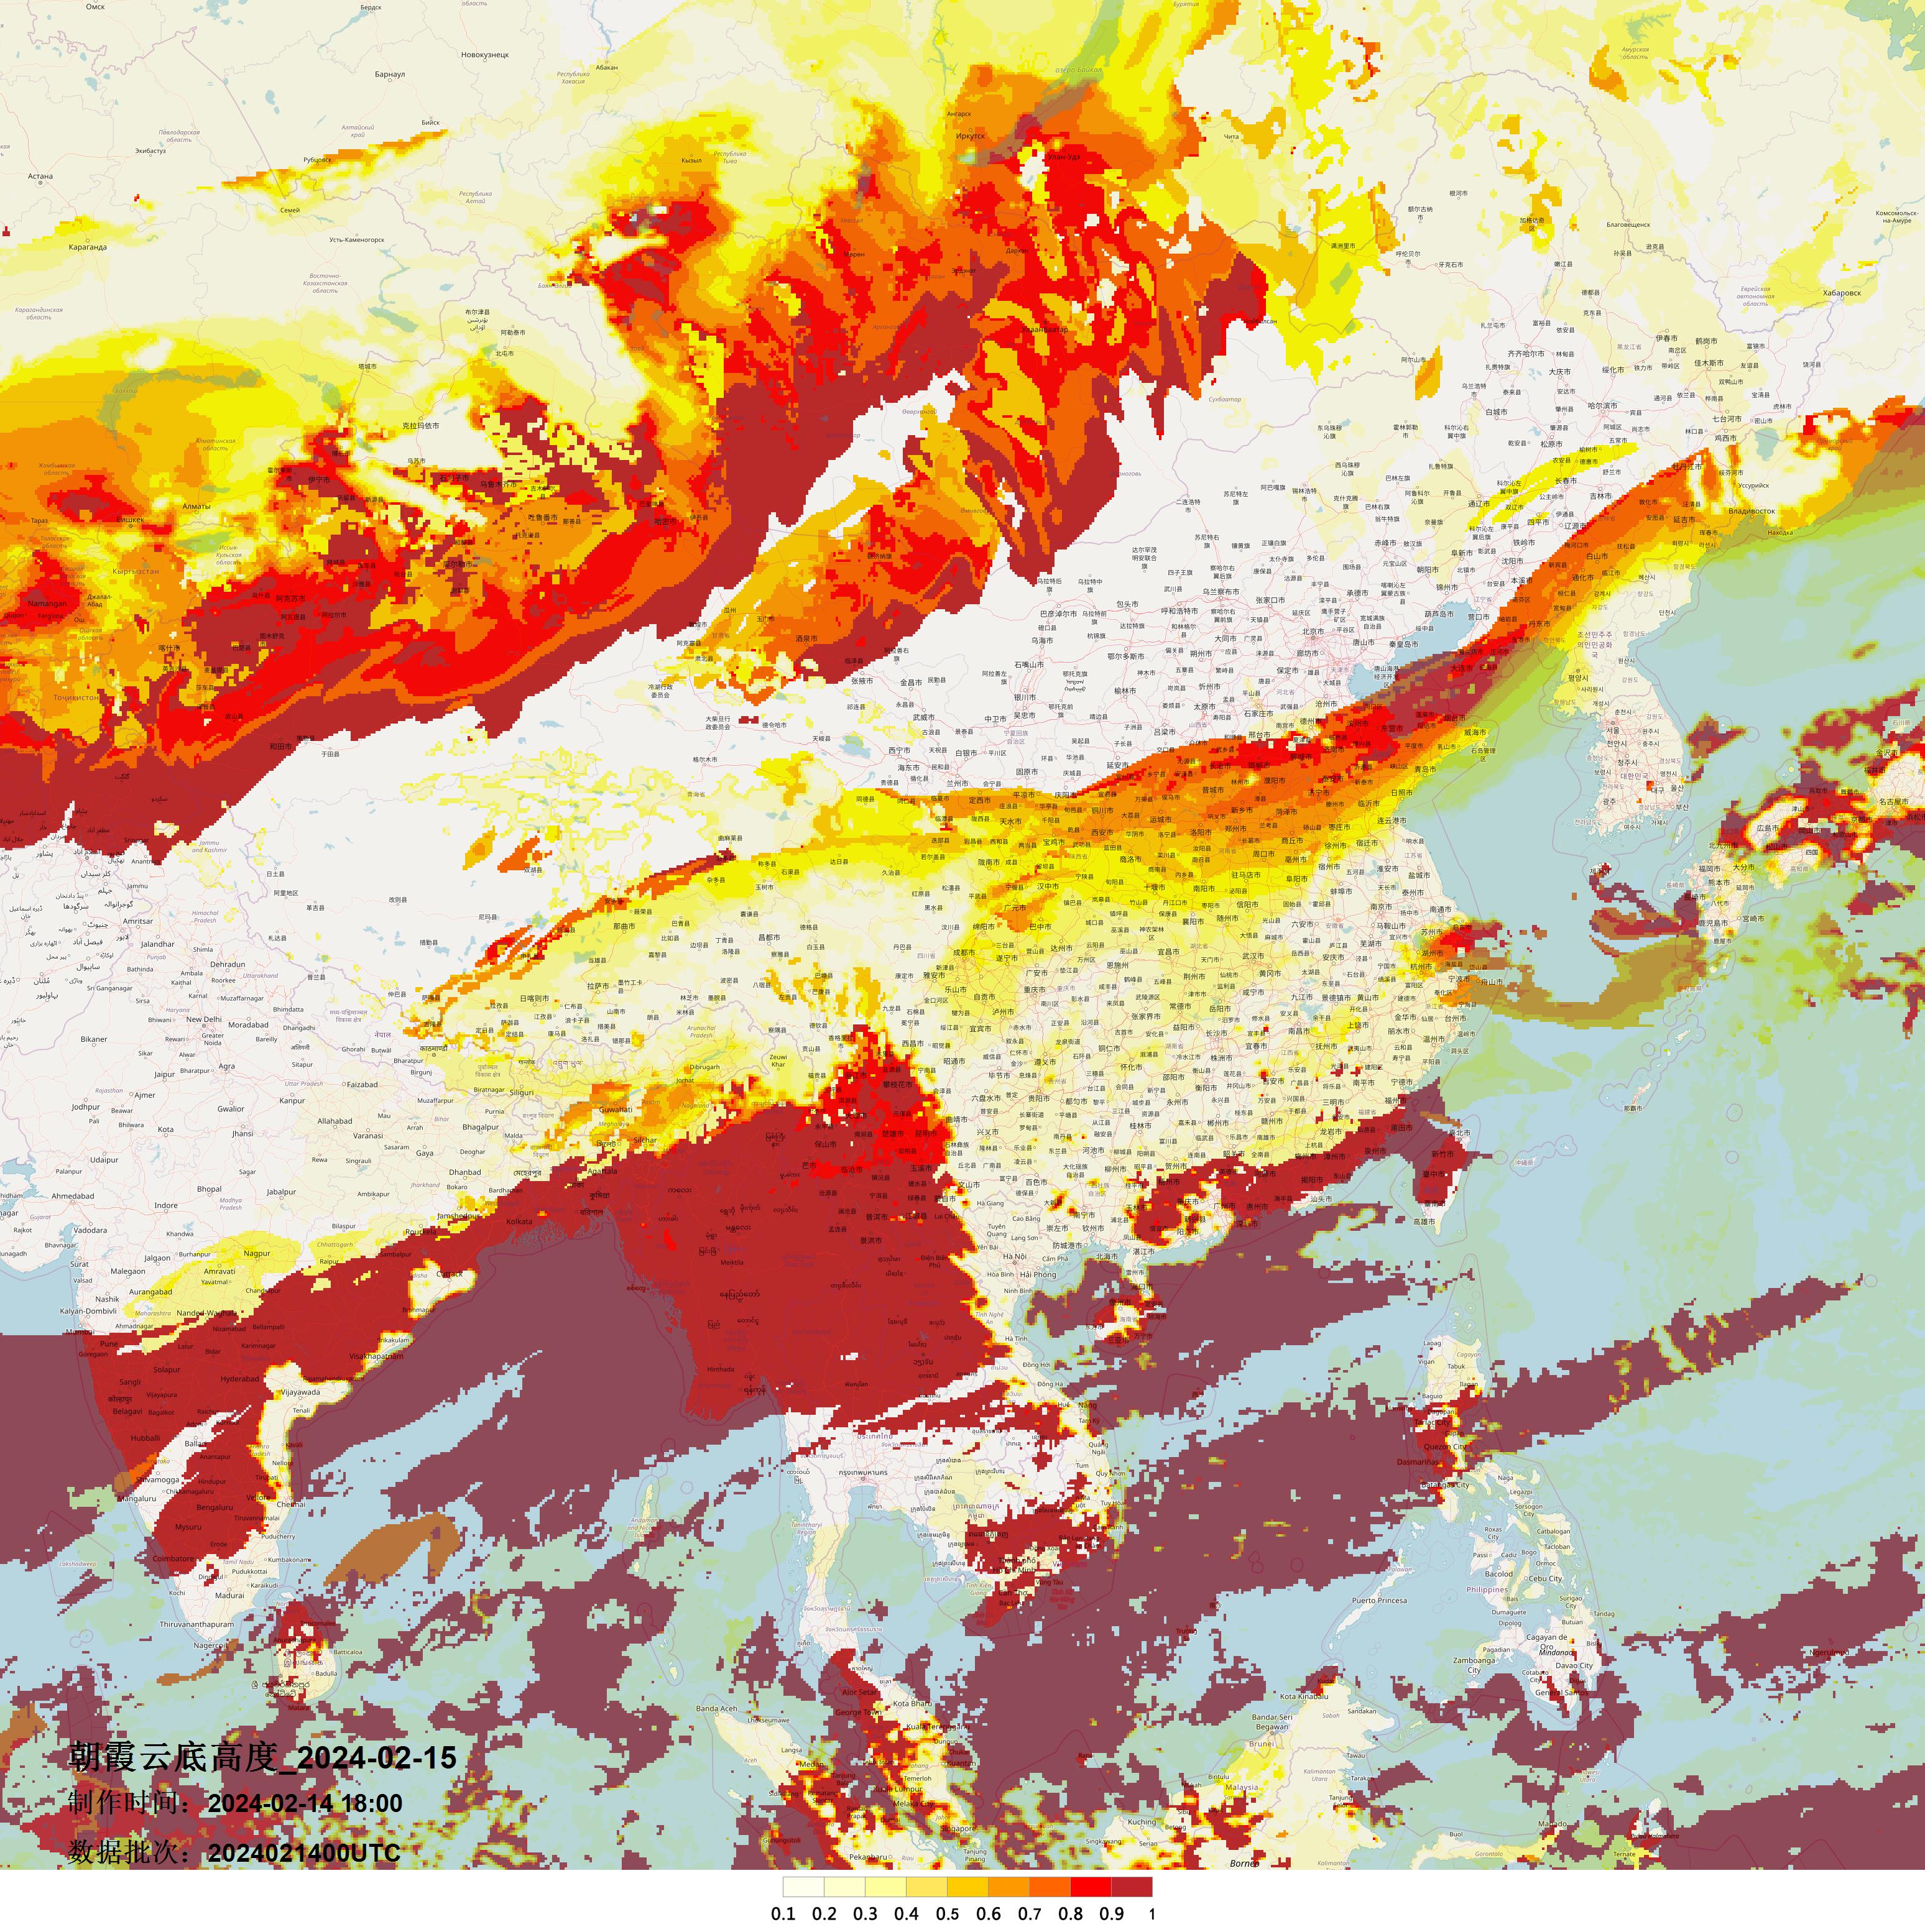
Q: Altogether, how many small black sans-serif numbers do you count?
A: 10